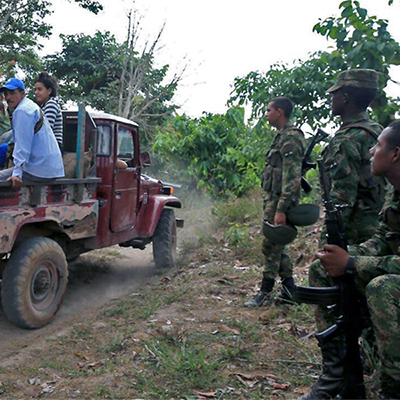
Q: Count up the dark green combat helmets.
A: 2